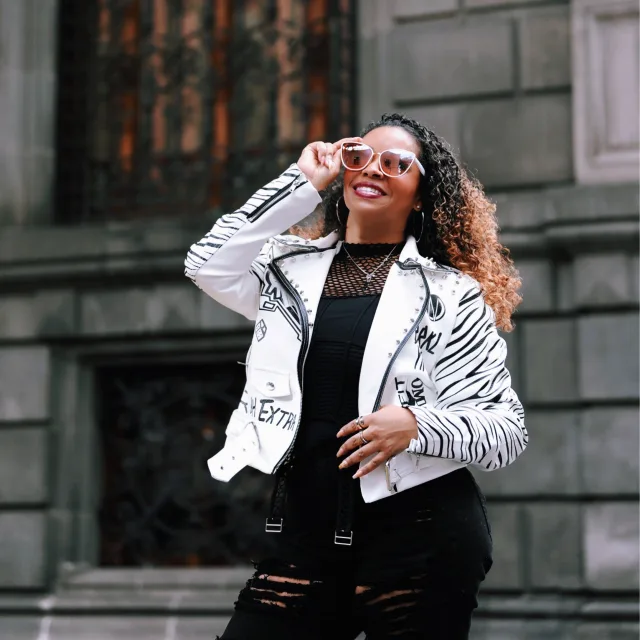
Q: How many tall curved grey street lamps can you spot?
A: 0